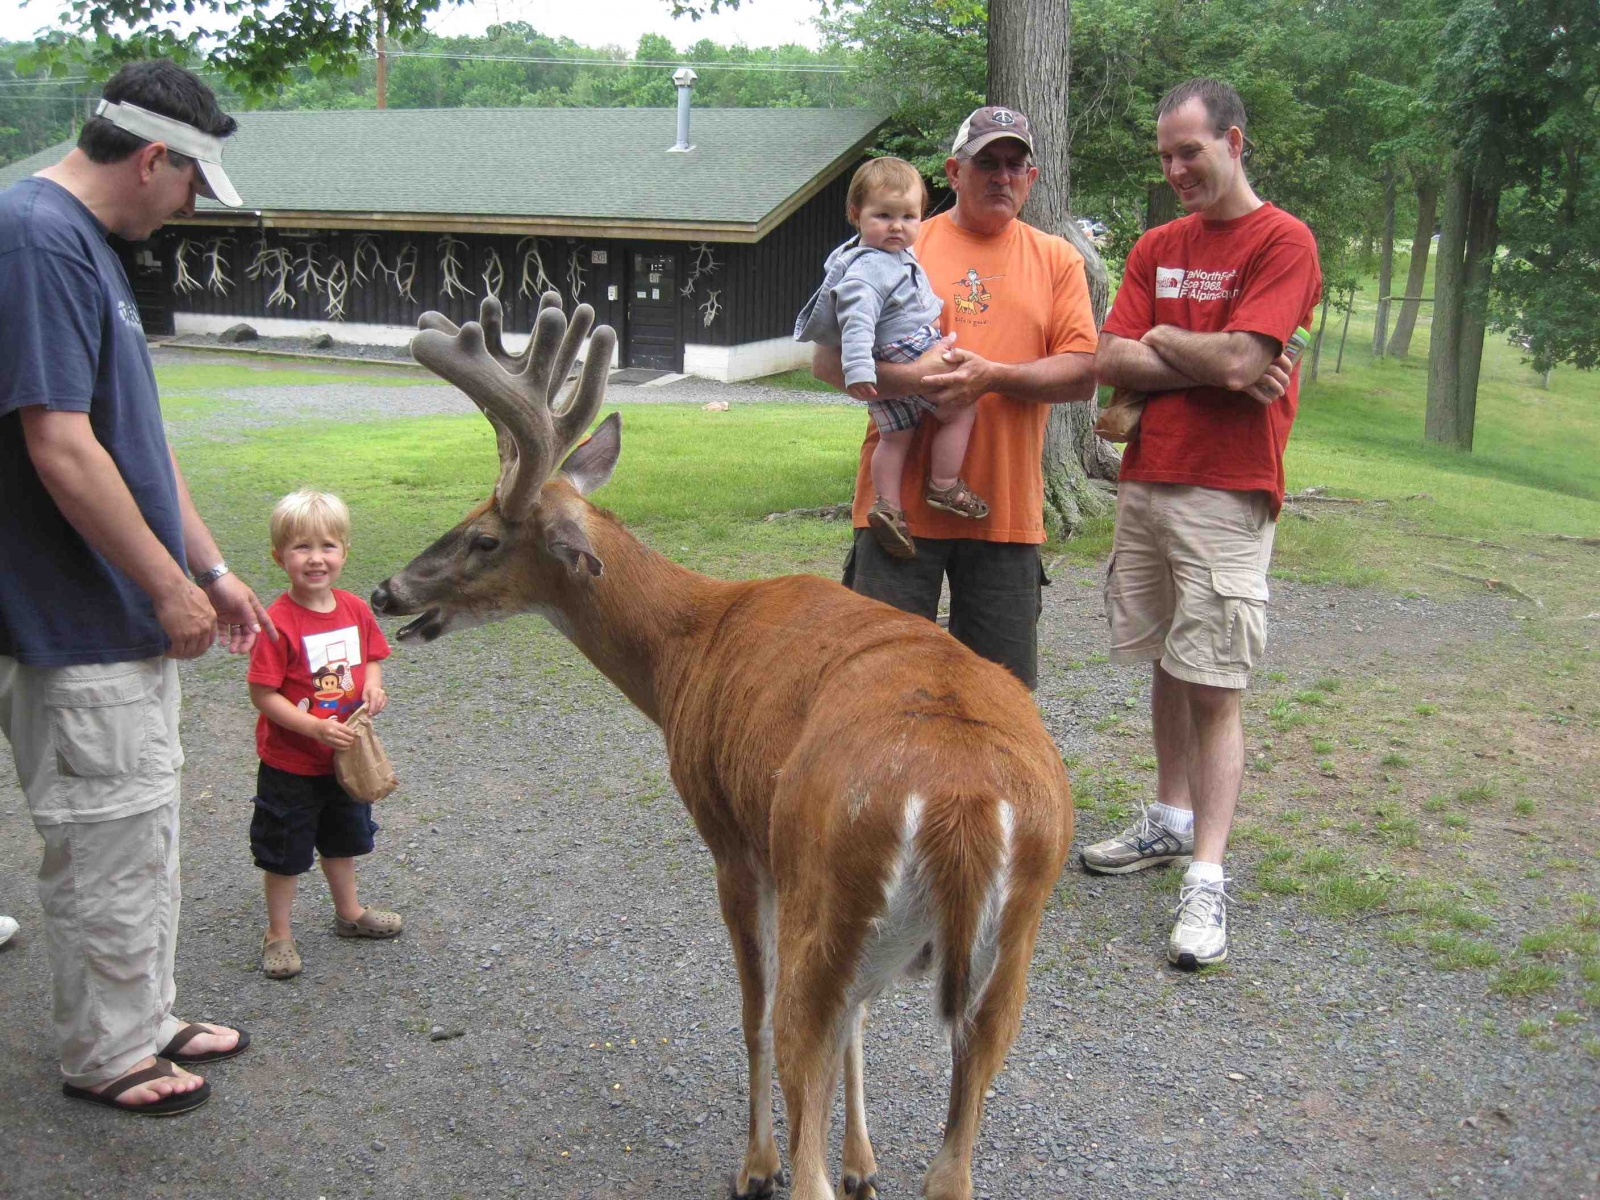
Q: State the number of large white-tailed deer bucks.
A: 1